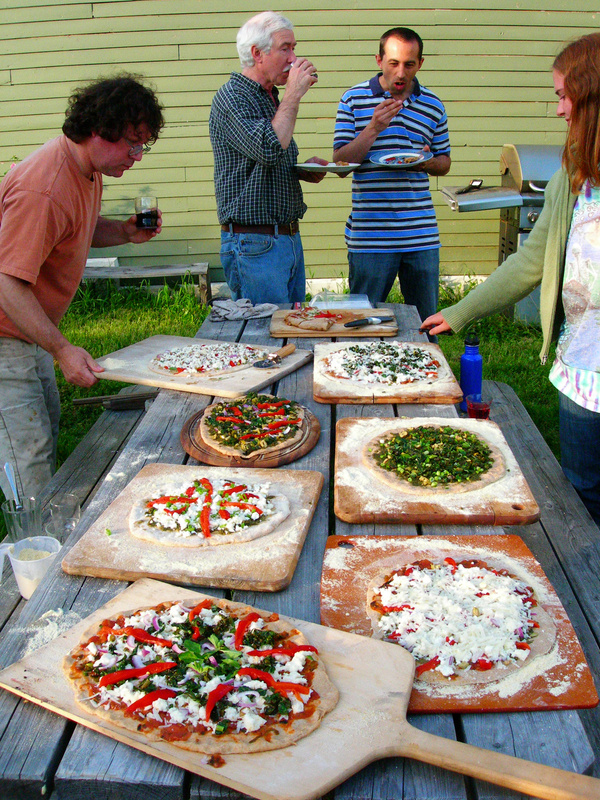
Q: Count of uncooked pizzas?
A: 7